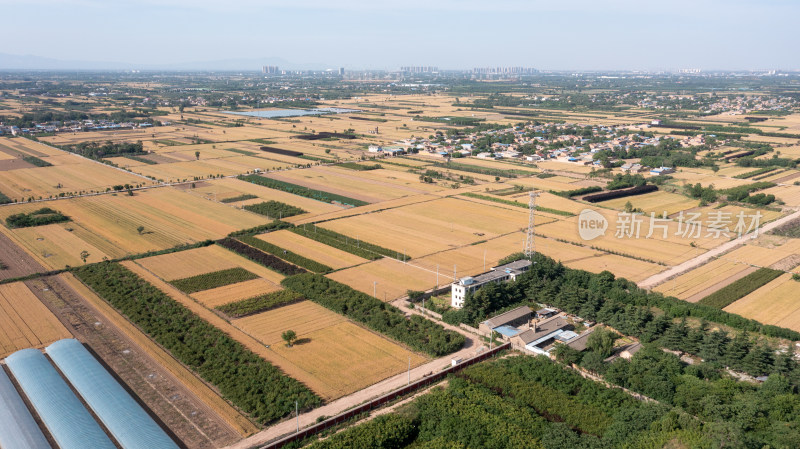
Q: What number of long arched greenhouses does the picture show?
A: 3